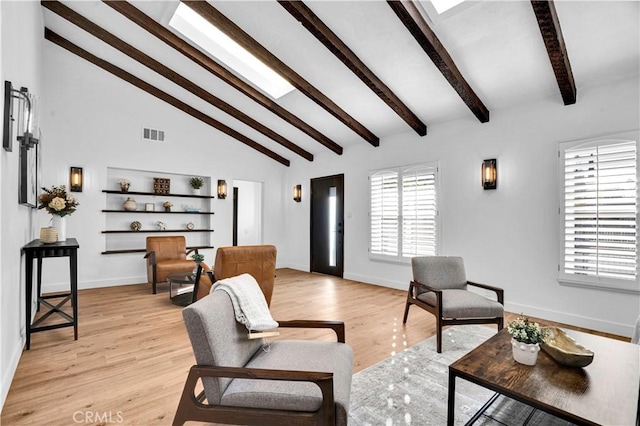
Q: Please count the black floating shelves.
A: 4